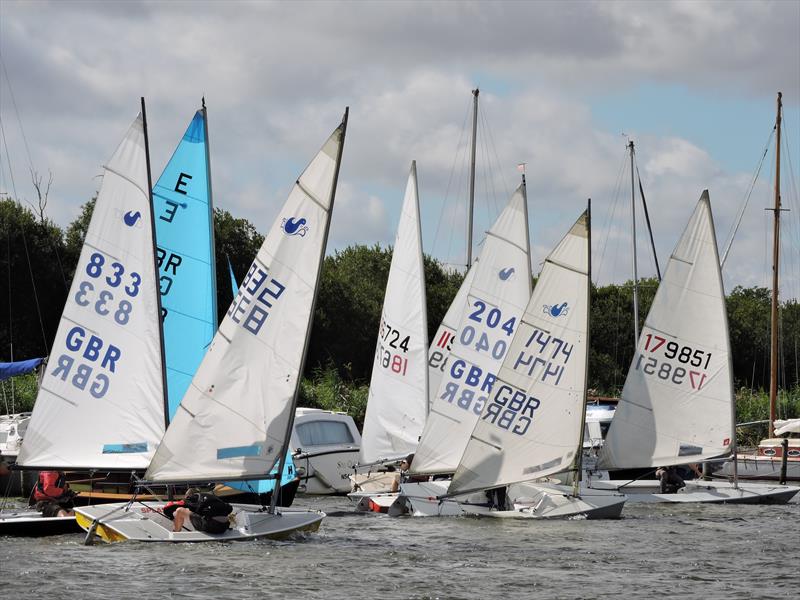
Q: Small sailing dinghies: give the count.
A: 8